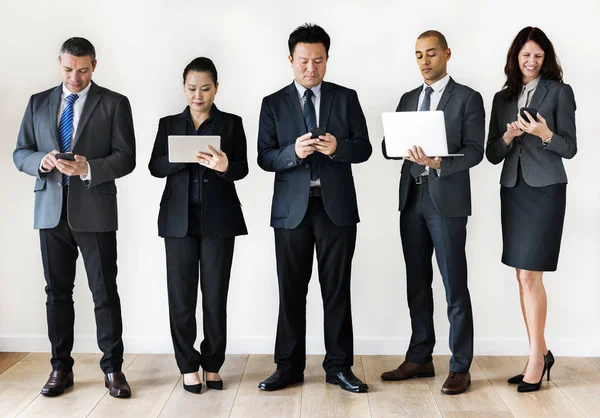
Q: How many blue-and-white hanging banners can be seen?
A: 0